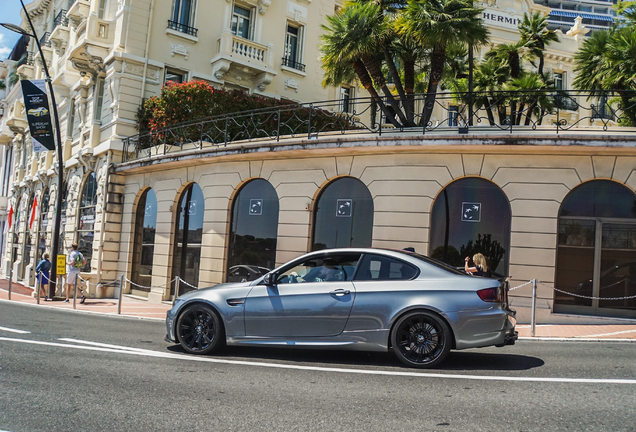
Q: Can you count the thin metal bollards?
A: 6